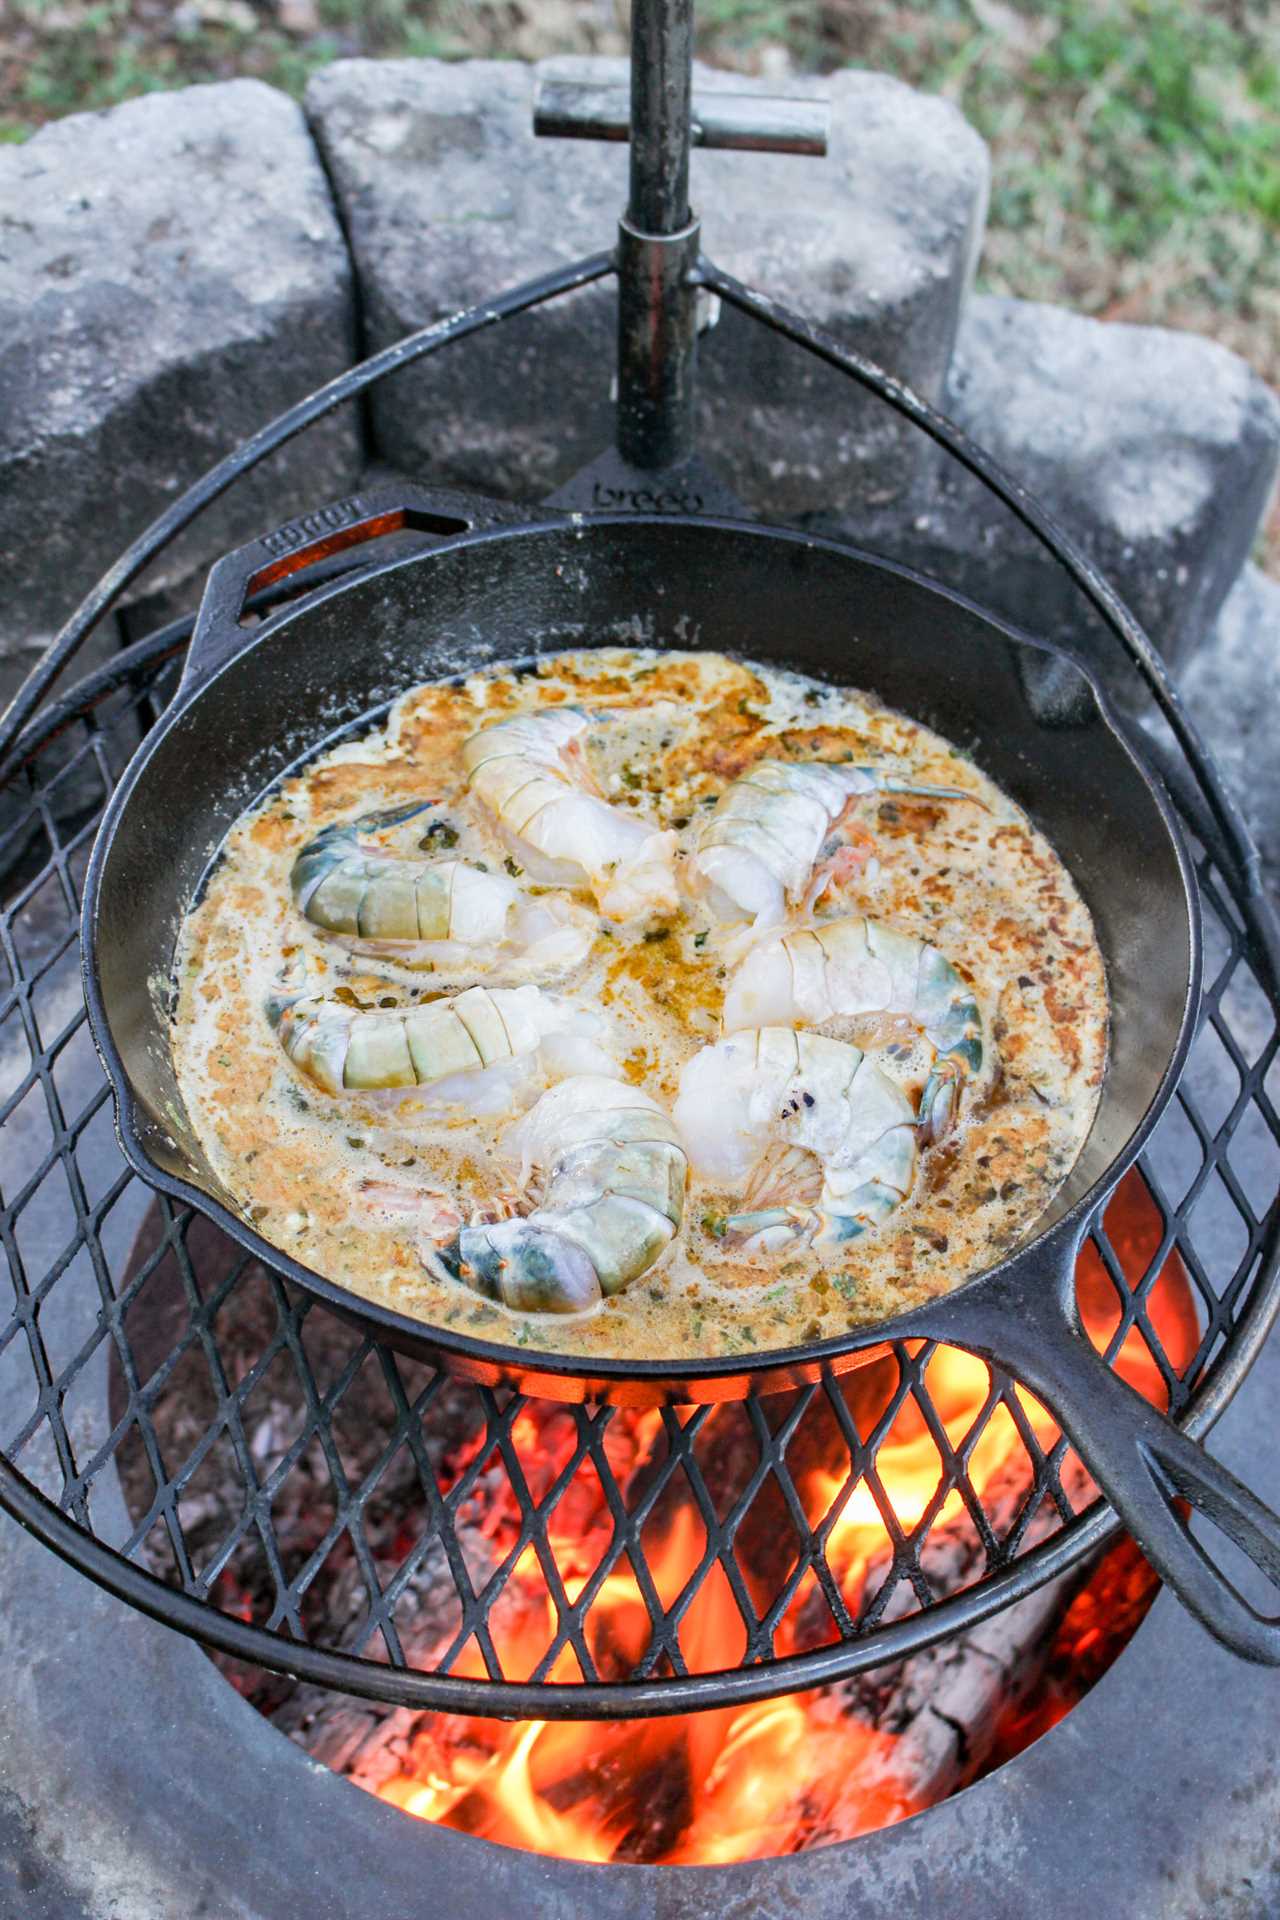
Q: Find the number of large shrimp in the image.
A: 7